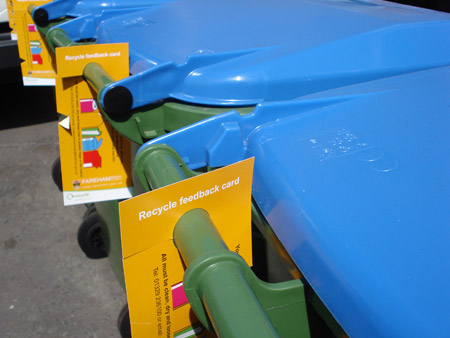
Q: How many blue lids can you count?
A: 3